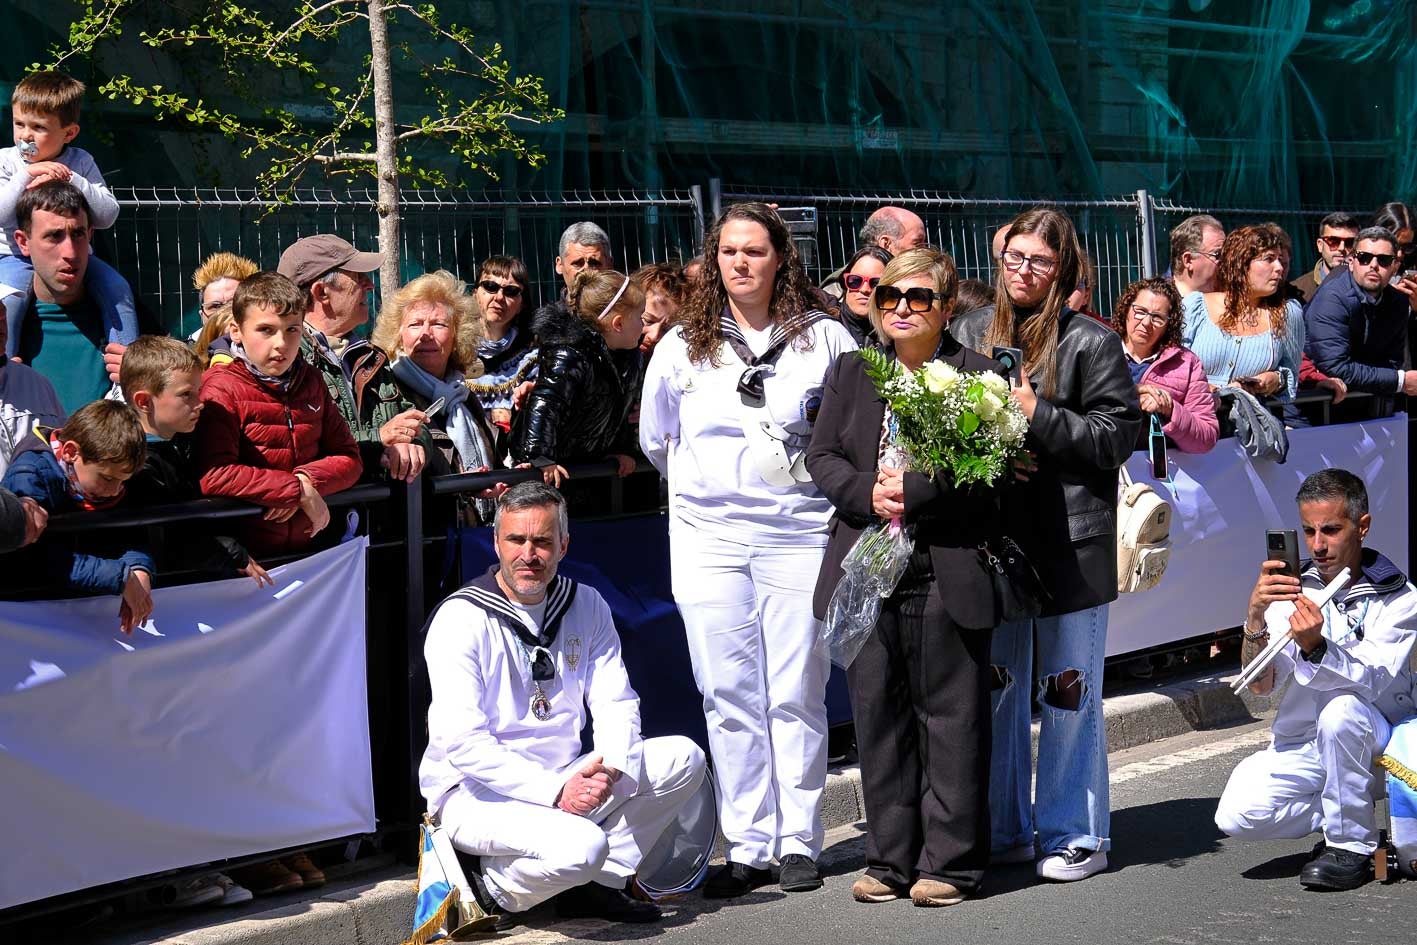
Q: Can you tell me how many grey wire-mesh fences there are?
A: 3